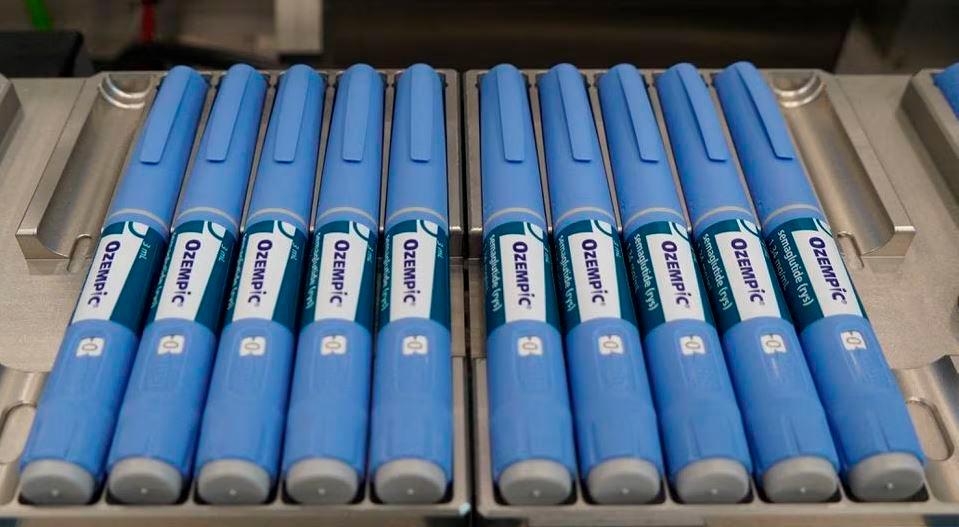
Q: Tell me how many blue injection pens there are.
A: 10